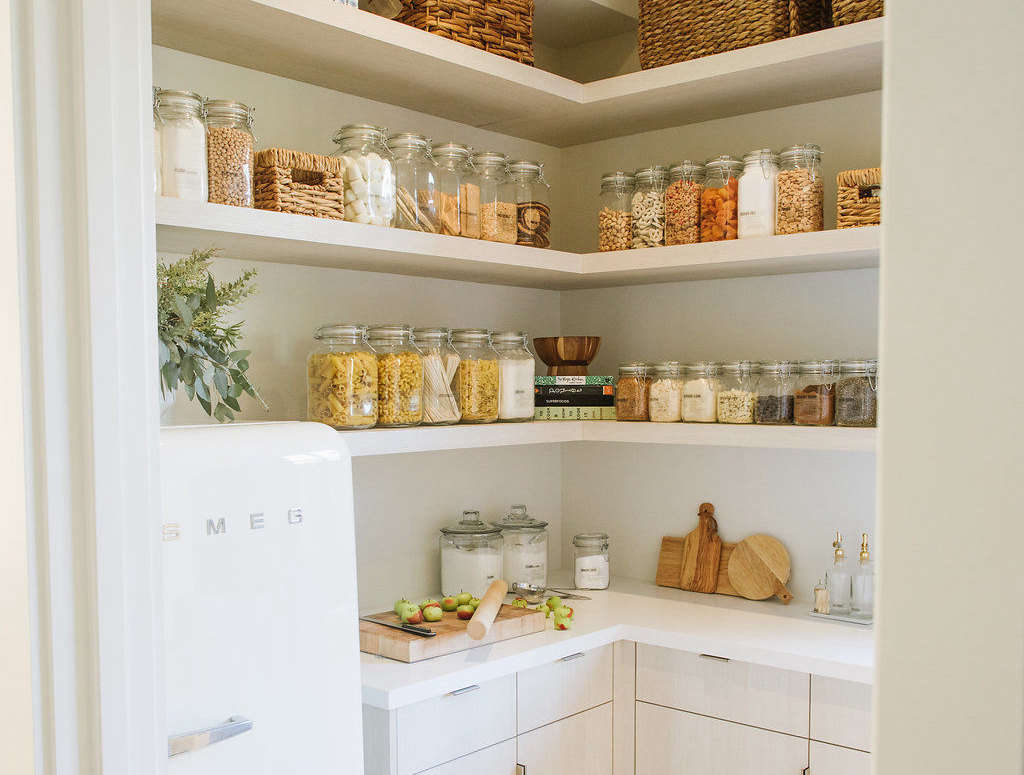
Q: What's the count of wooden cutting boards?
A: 4